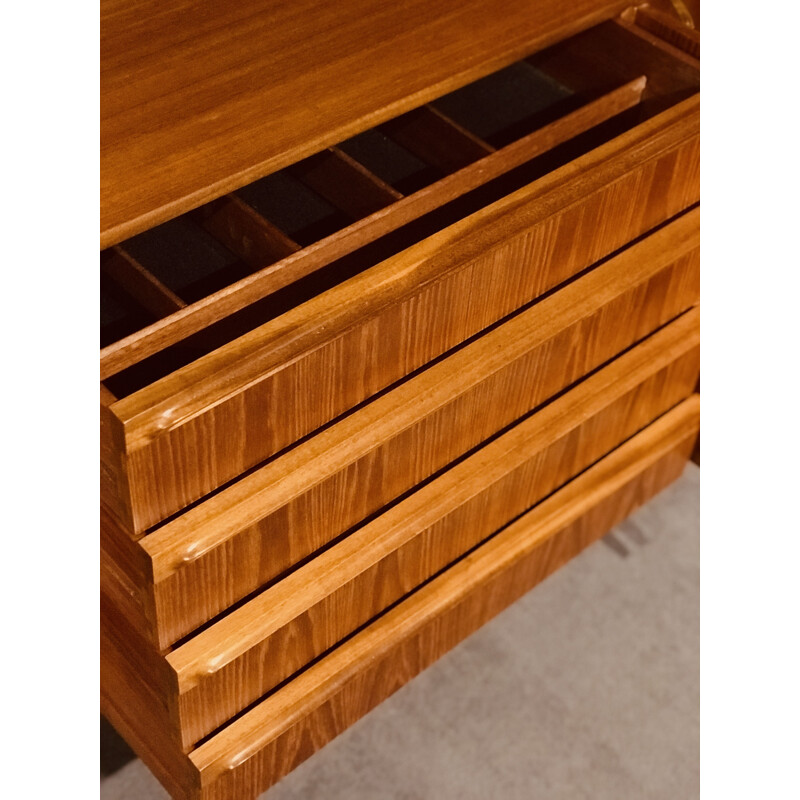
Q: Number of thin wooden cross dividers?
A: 4